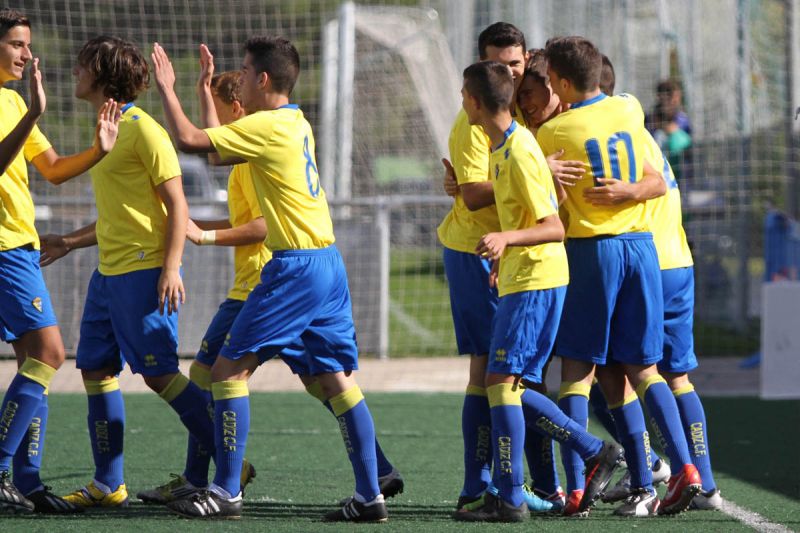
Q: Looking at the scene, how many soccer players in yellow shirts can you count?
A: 9